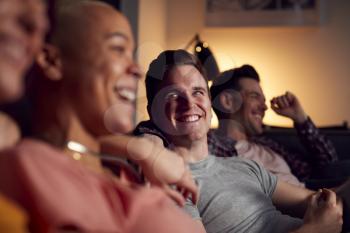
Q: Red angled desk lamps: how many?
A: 0